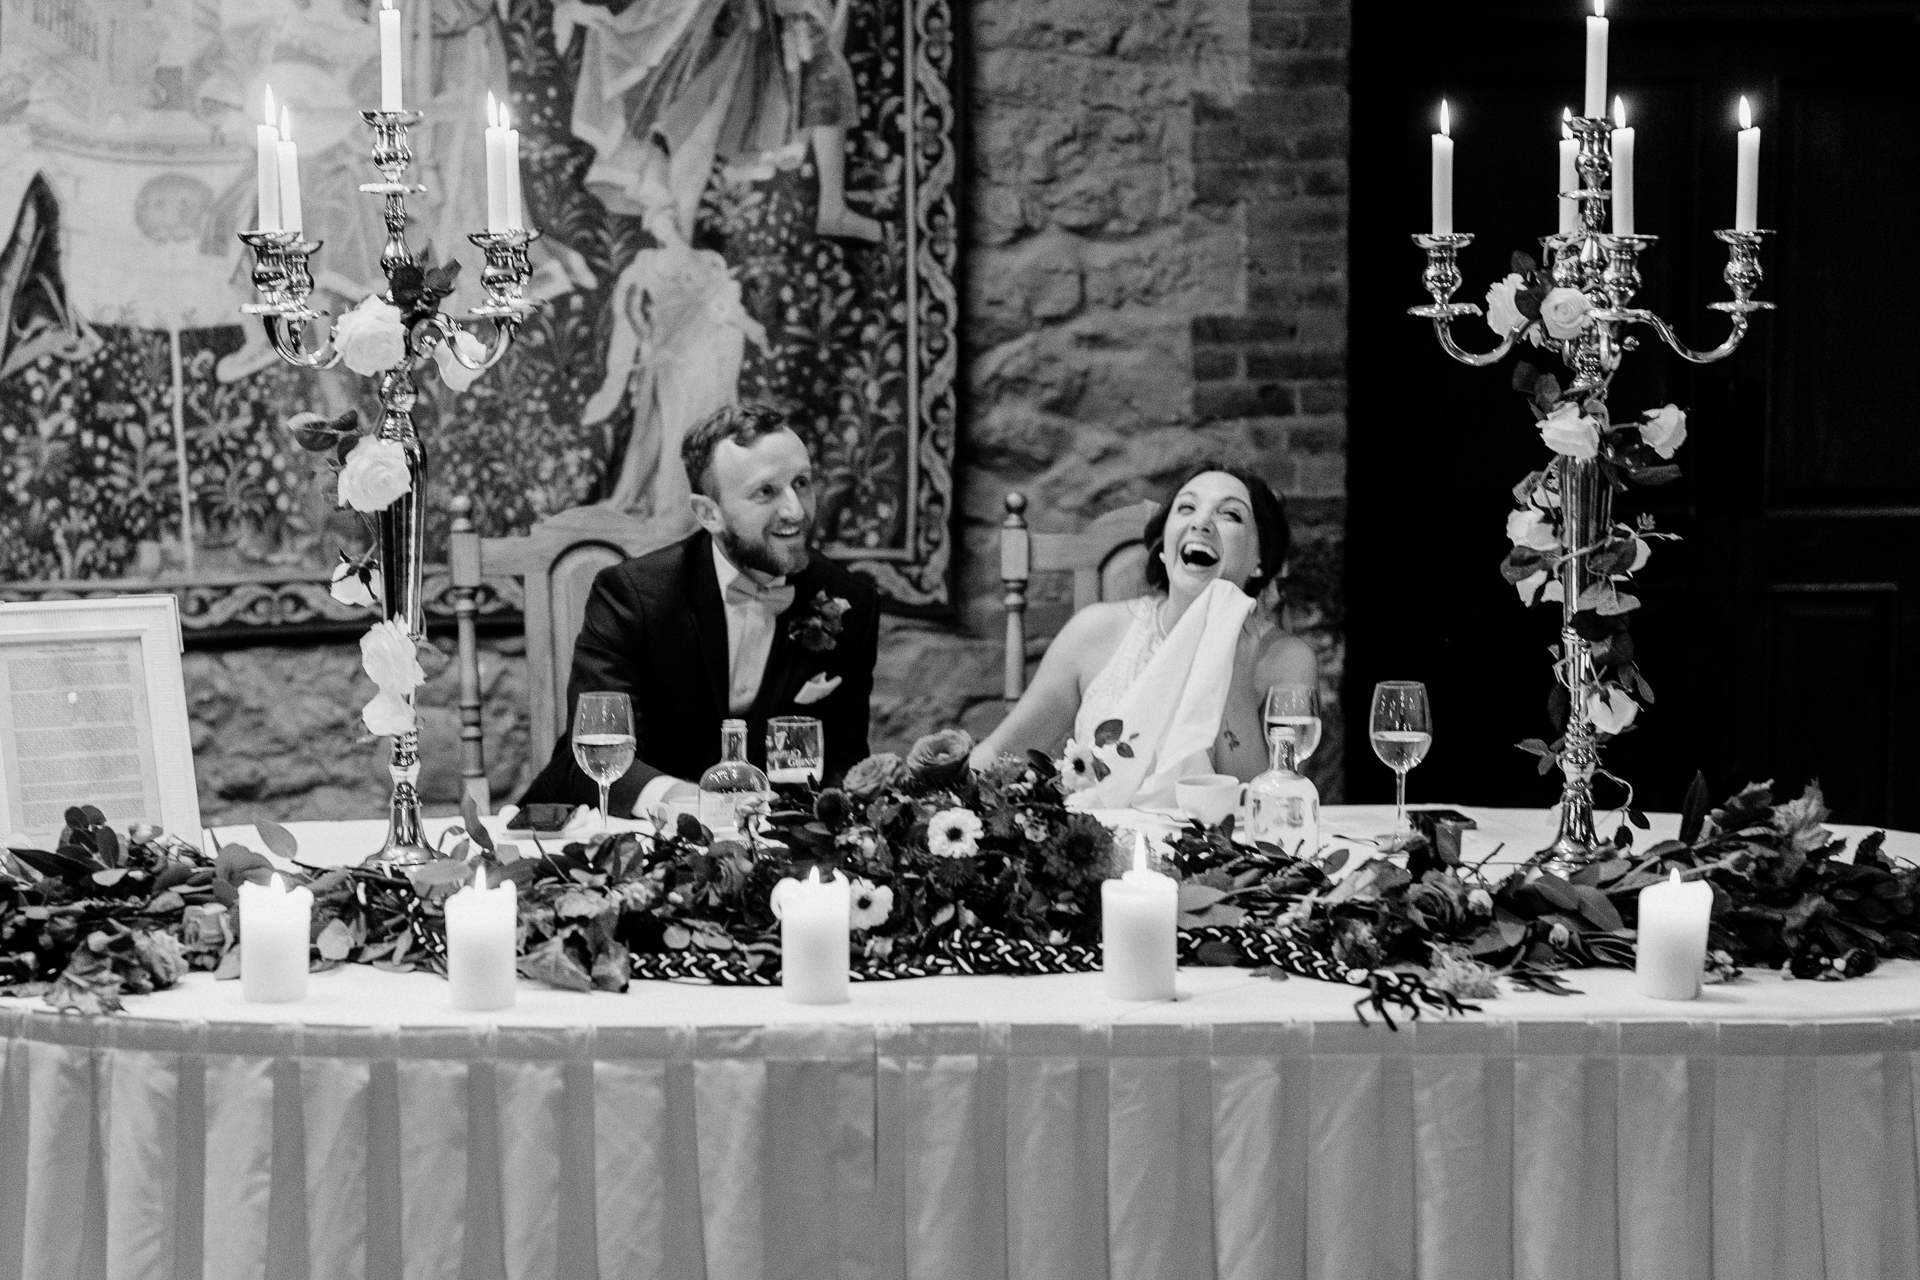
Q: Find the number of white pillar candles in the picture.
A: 5